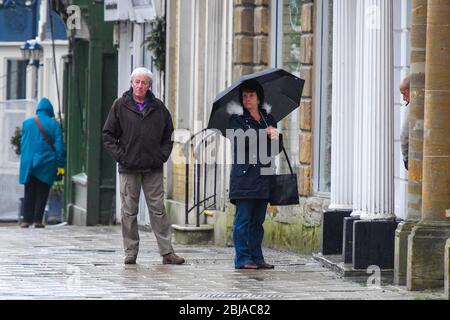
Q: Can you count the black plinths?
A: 3